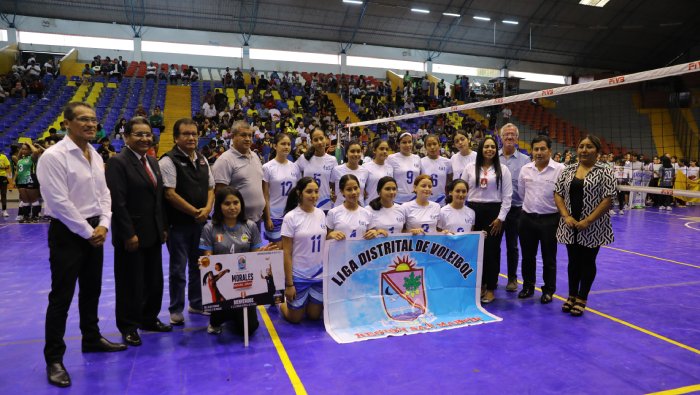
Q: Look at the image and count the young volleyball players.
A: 12